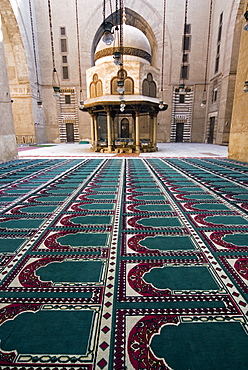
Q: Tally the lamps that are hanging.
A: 12